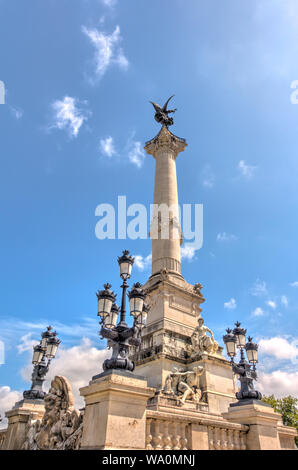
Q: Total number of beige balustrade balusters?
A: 11